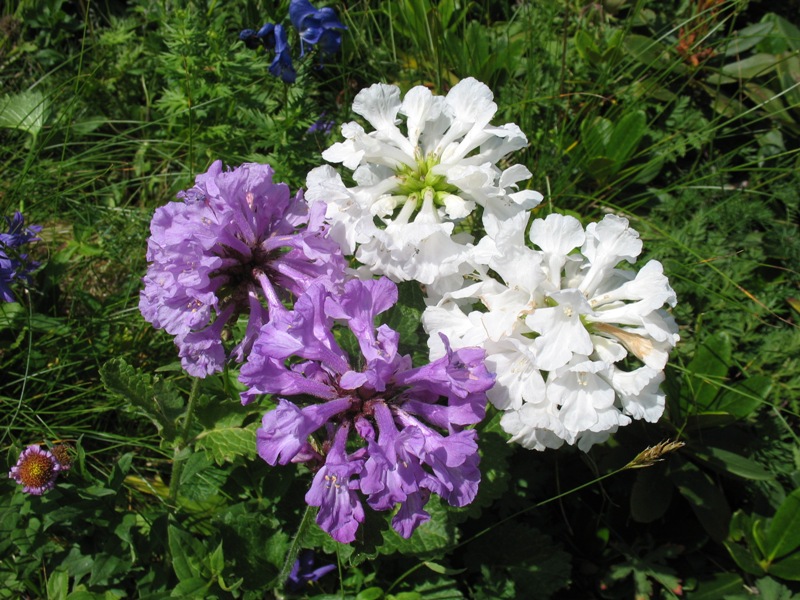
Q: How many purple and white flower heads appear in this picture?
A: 4